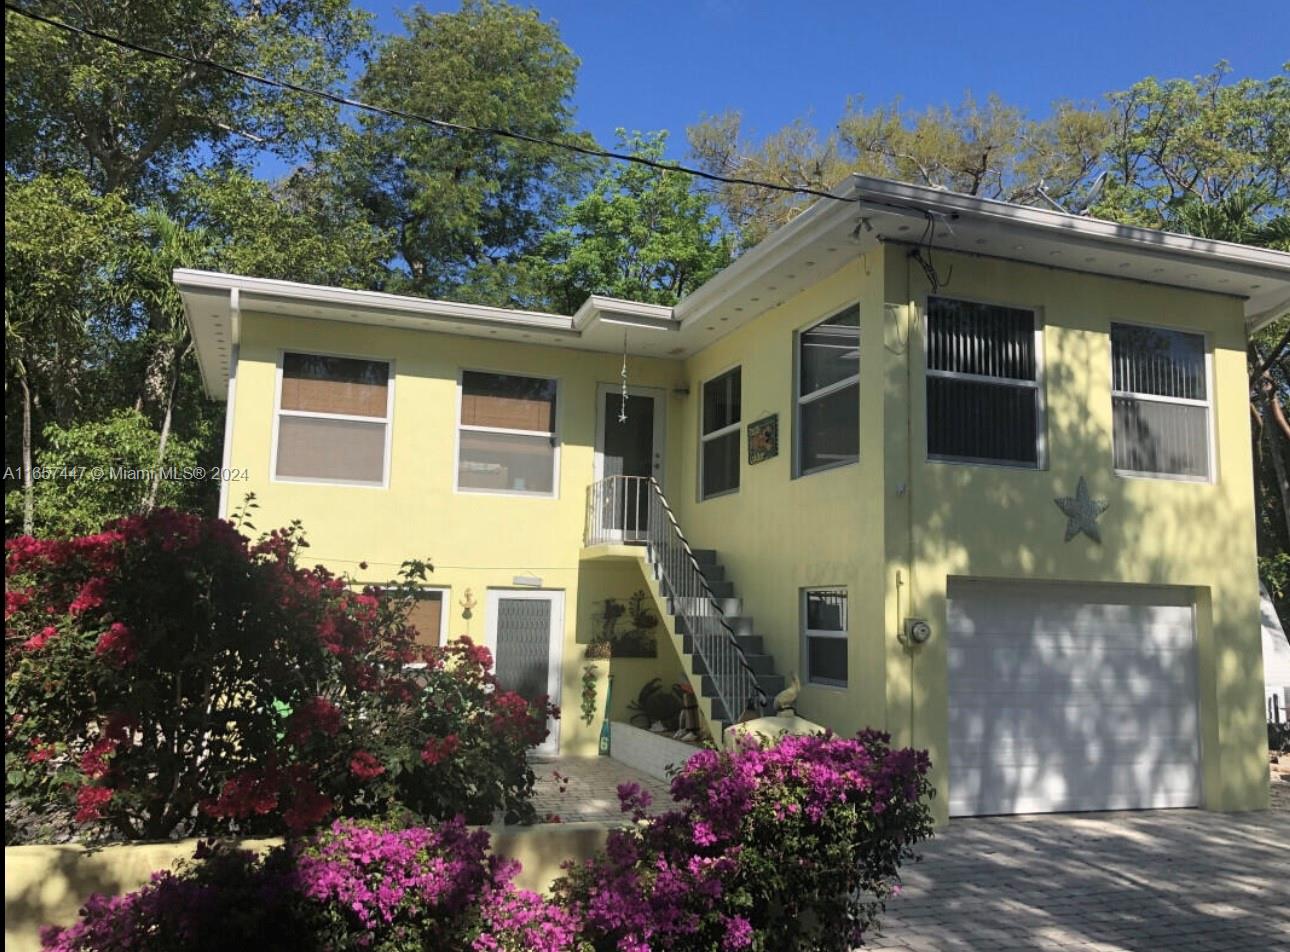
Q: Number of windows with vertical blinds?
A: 2